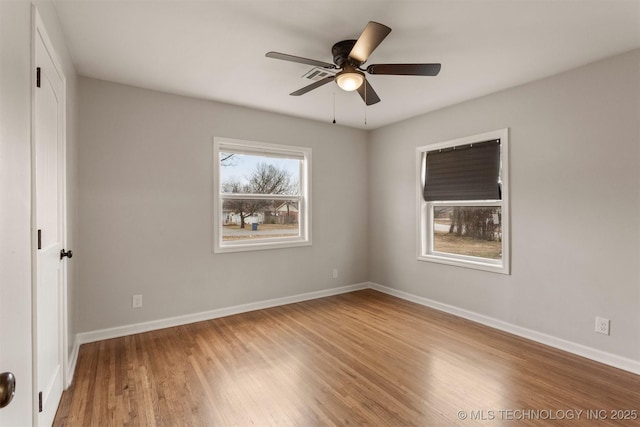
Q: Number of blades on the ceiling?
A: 5